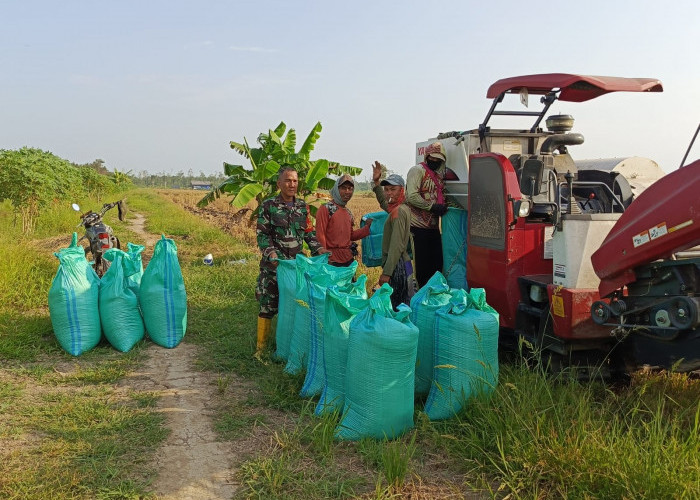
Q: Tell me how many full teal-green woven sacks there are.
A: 11